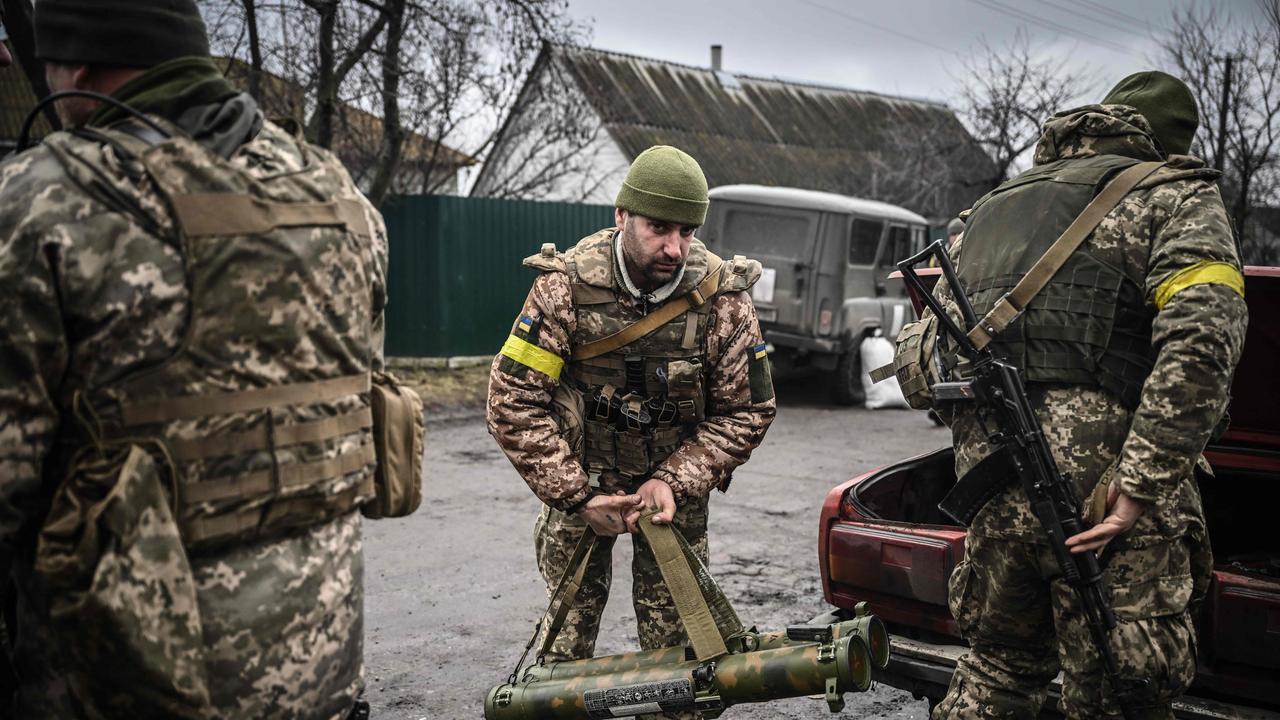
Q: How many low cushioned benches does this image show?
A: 0